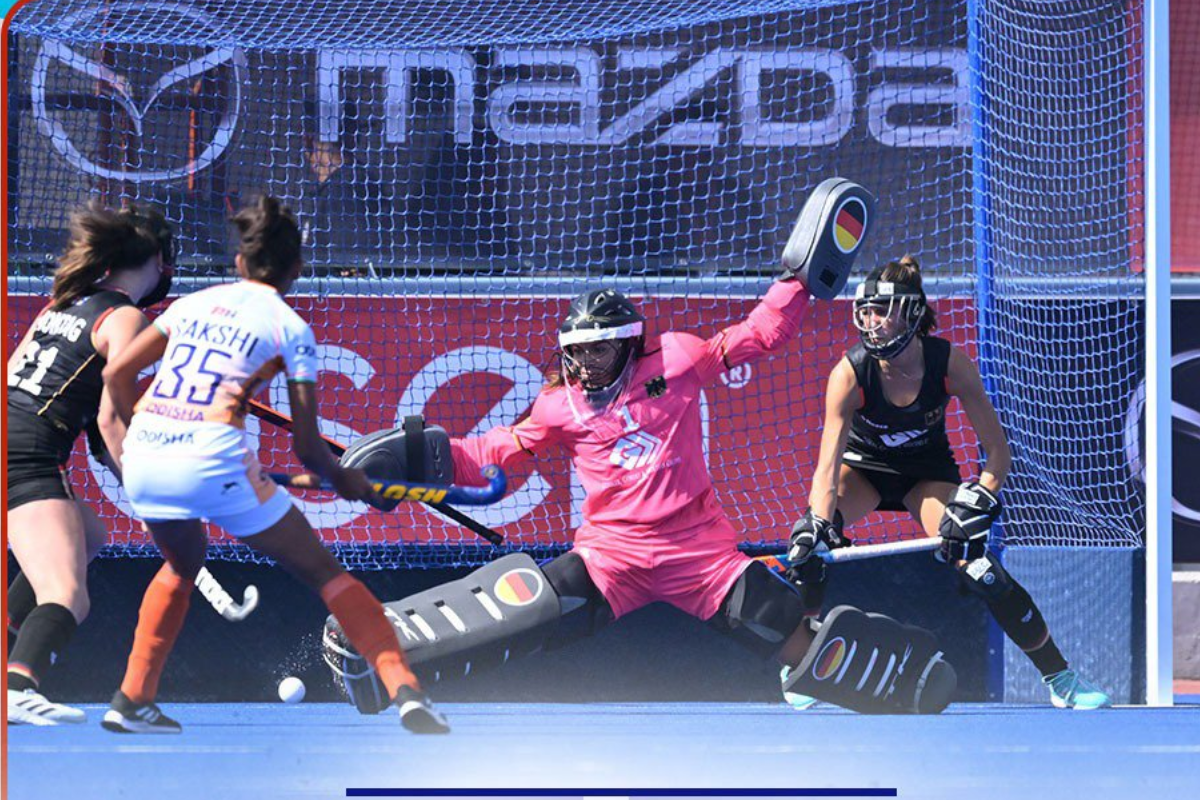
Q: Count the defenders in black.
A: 2